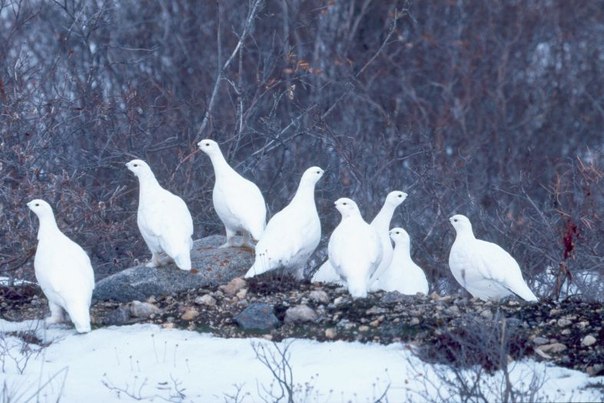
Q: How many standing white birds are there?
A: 8